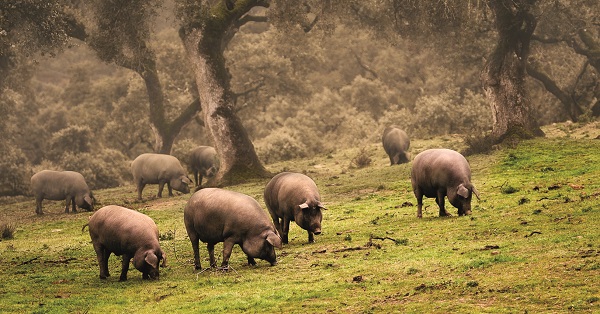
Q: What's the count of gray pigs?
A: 8